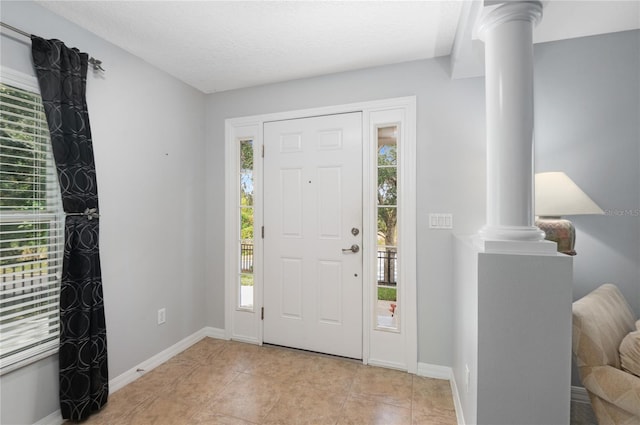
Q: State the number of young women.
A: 0